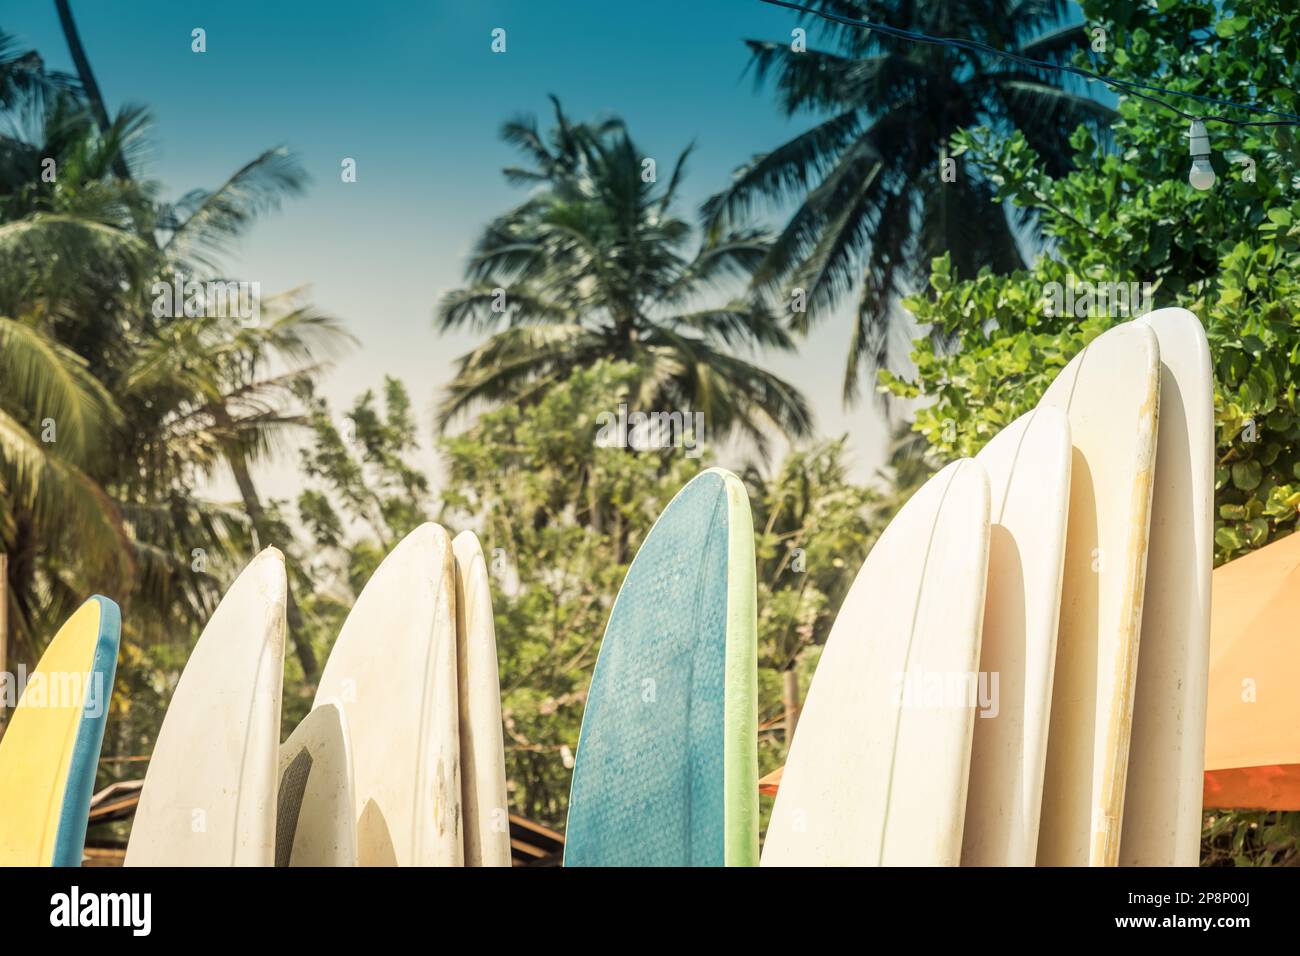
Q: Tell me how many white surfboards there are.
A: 8